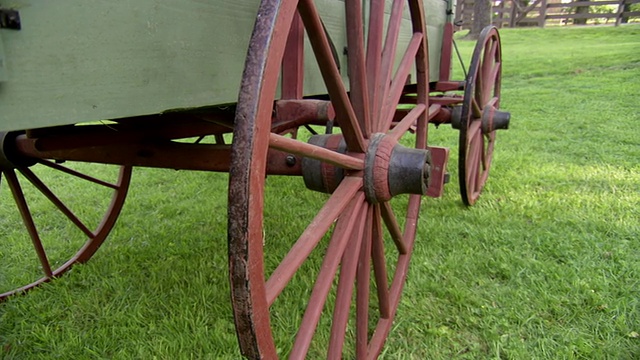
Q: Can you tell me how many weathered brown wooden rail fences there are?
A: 1